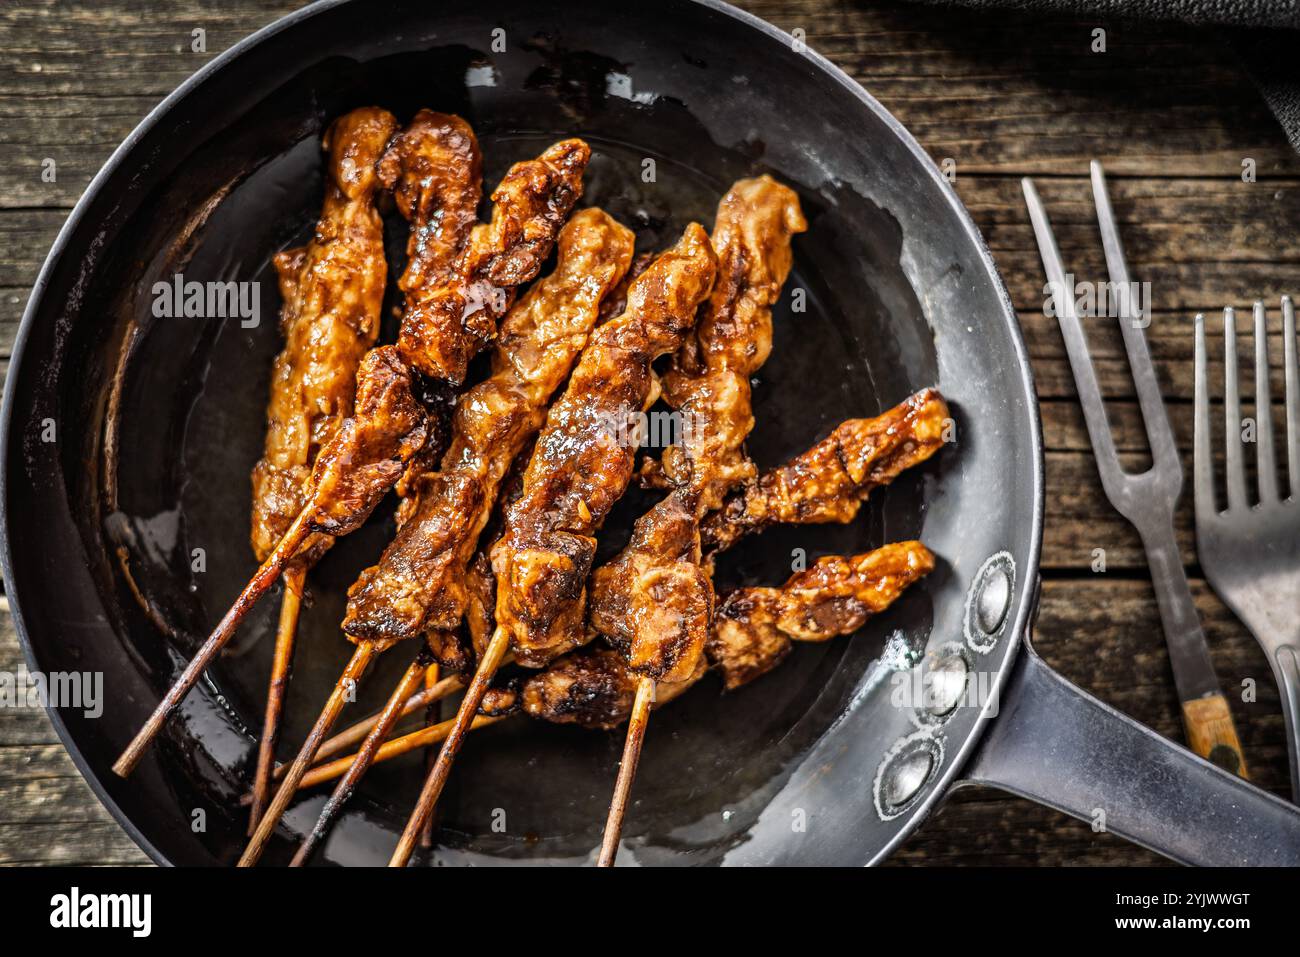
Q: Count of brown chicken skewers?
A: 9